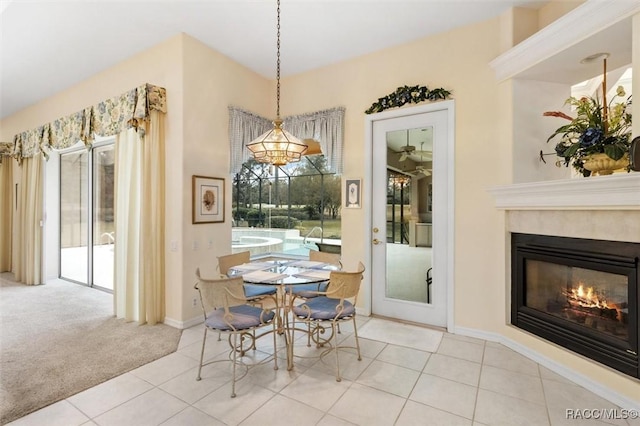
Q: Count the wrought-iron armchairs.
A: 4